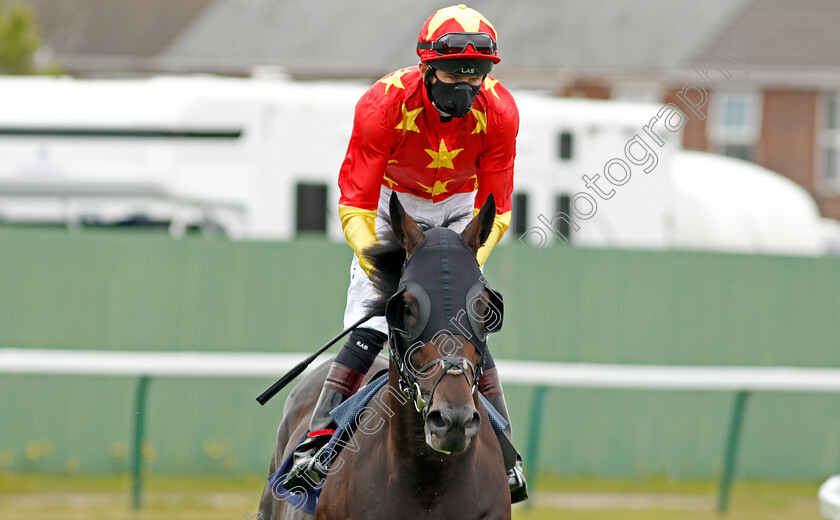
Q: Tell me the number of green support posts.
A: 3